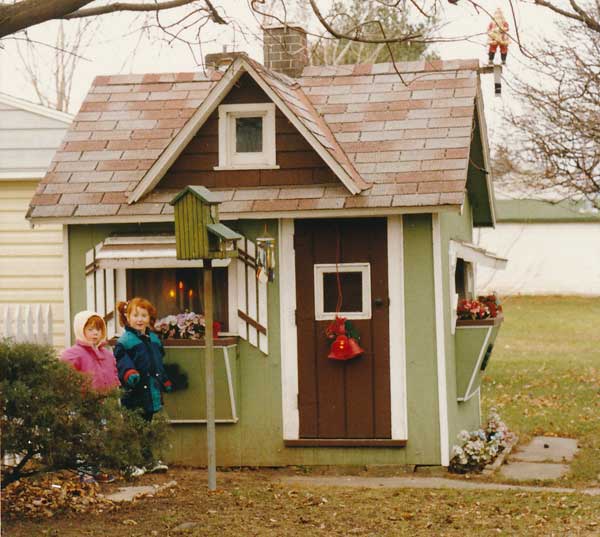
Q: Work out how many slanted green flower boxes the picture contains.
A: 2